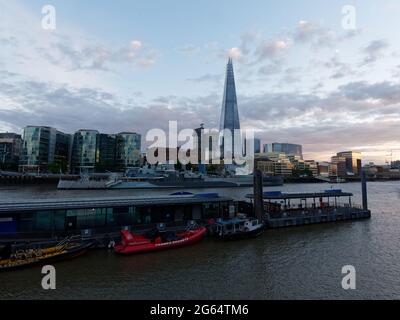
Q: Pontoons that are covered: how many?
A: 2